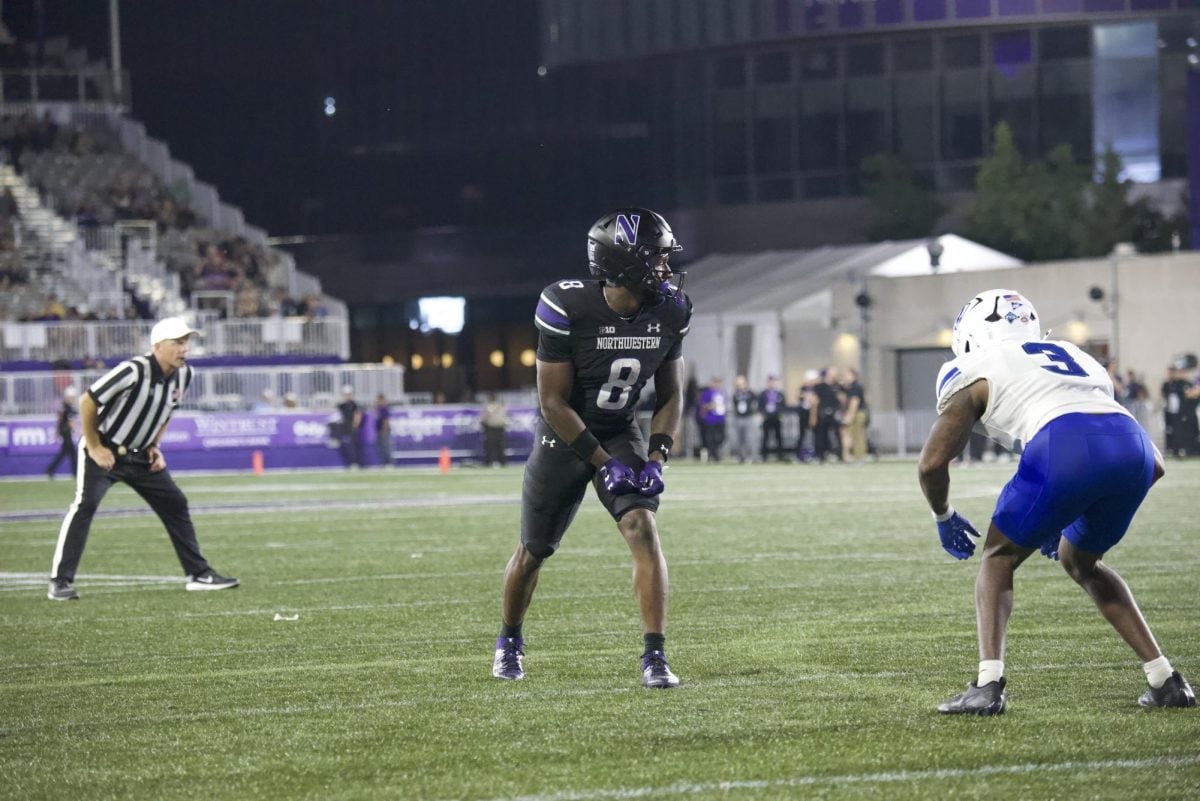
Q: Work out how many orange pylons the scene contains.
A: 2